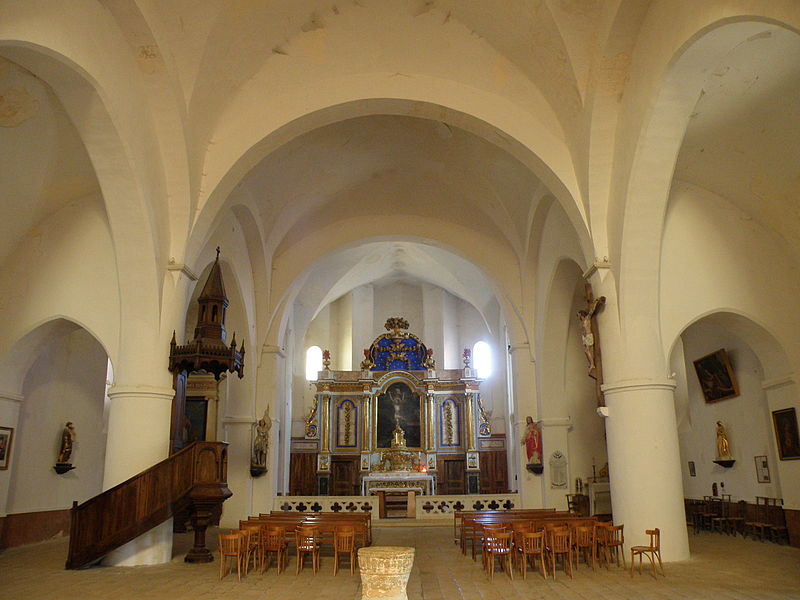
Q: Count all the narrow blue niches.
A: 2